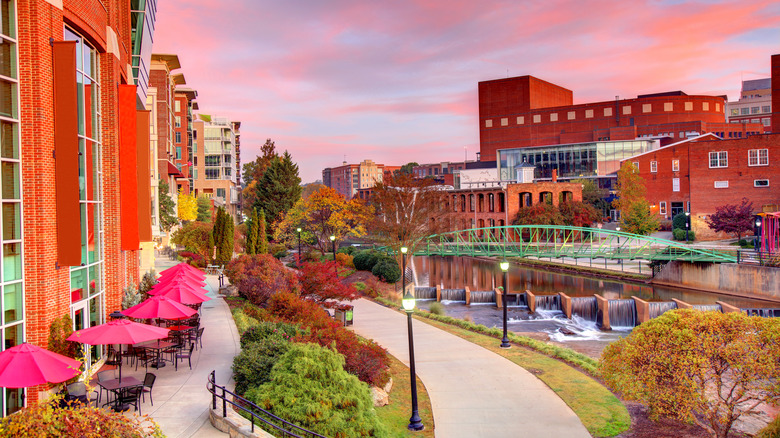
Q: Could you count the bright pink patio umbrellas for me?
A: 8